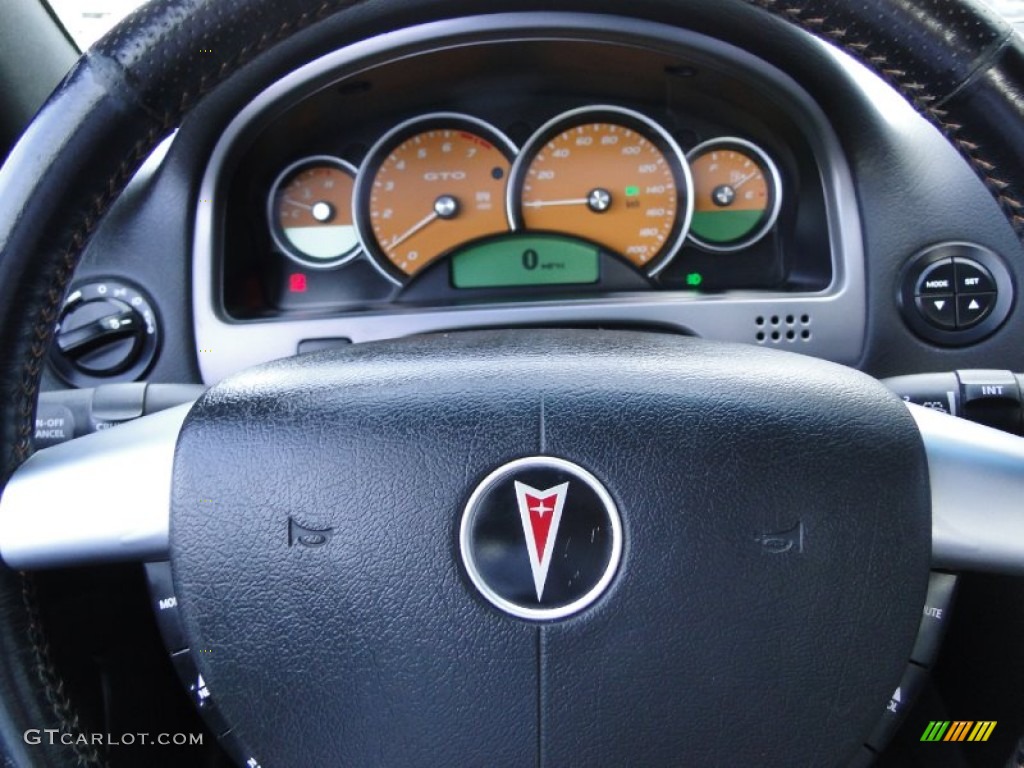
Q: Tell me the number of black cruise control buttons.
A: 4